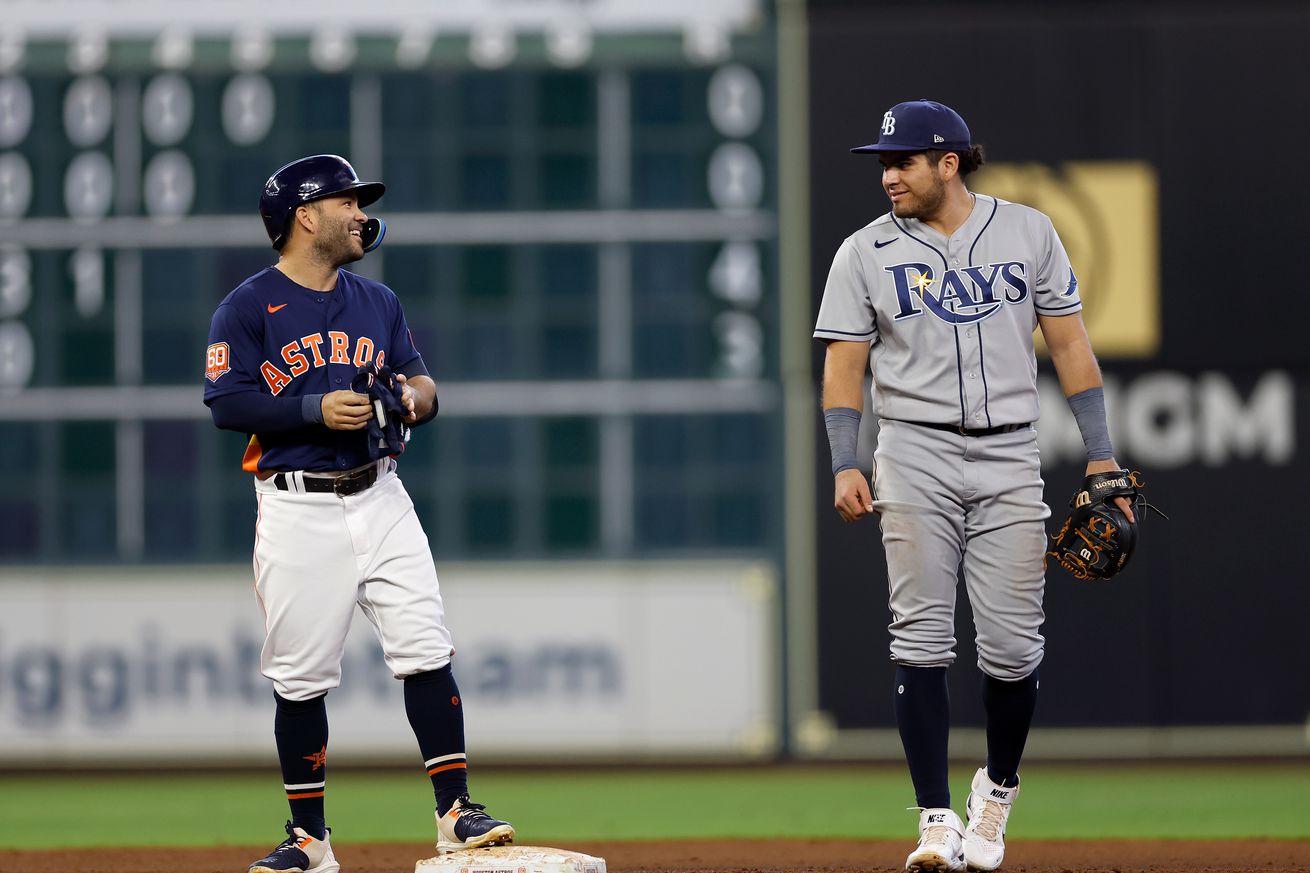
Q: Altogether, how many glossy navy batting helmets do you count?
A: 1